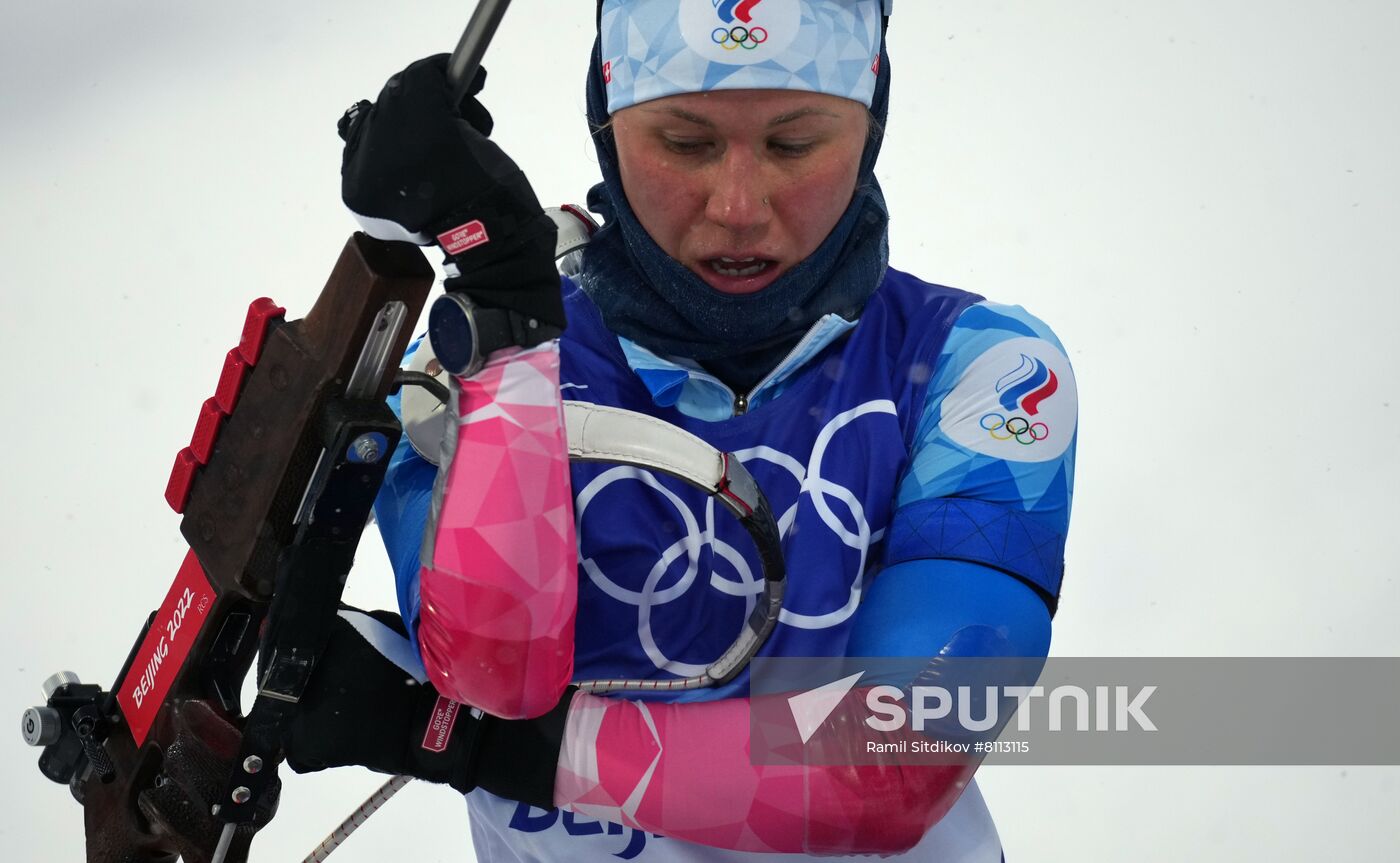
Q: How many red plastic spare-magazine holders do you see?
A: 4